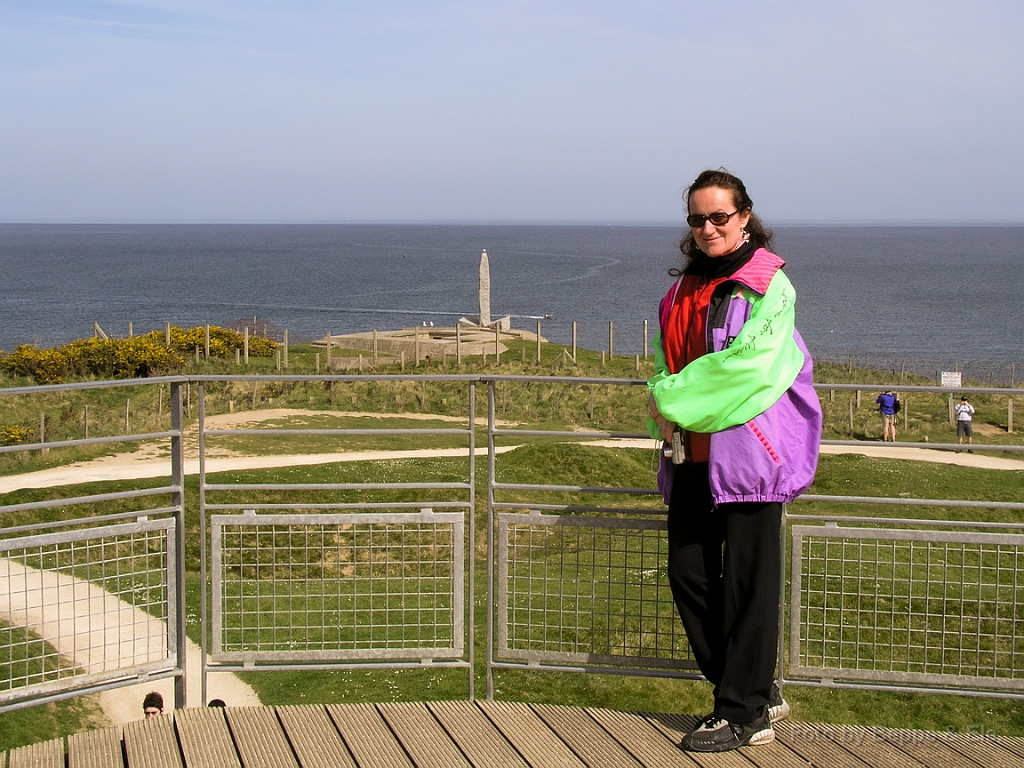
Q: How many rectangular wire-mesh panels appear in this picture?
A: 4